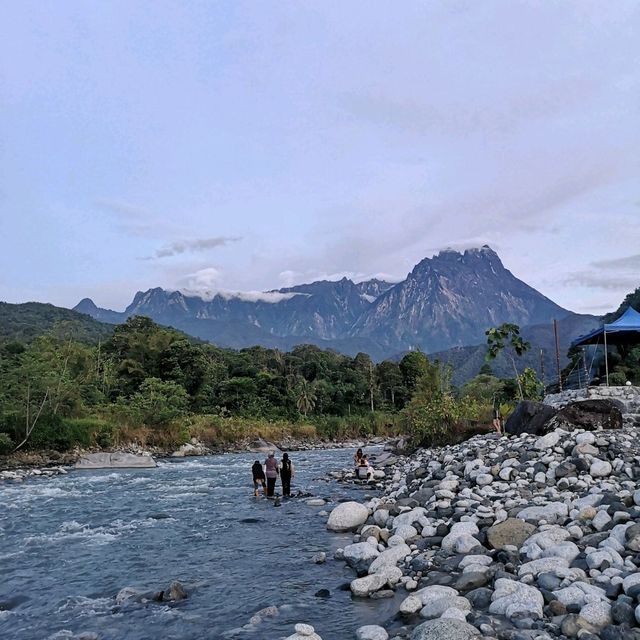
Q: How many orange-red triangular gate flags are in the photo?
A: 0